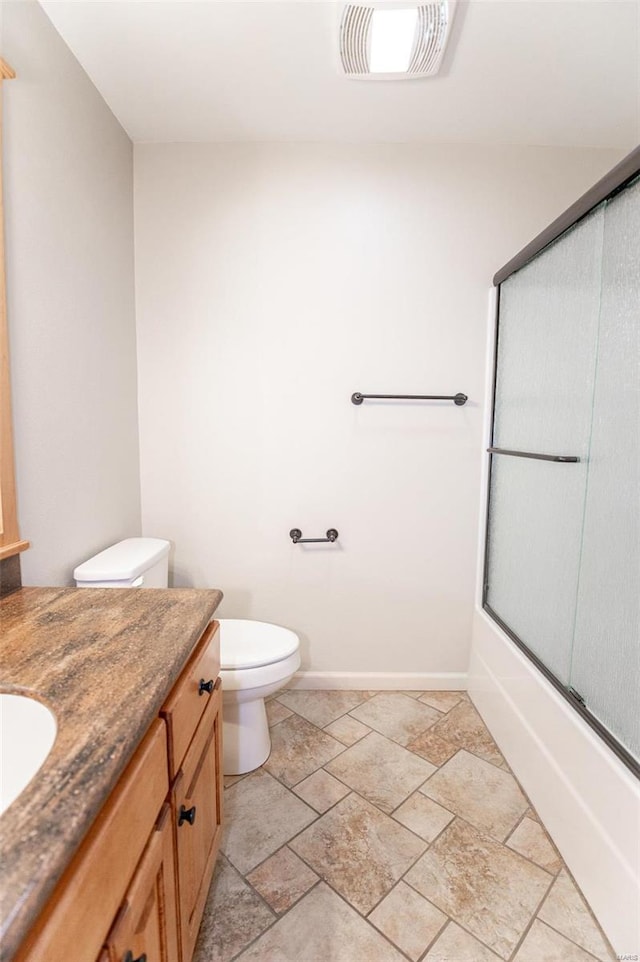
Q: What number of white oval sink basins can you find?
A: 1